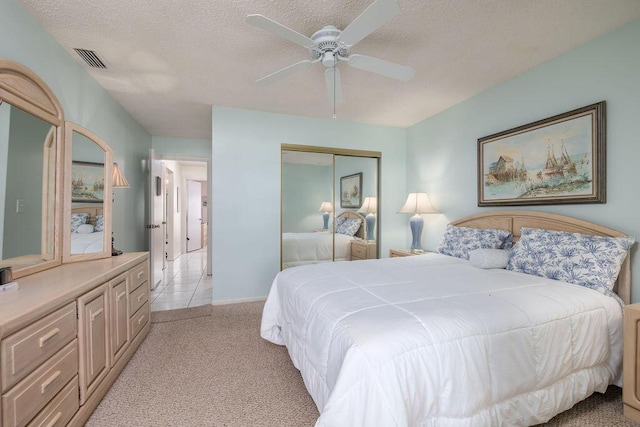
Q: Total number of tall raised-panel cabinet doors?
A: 2